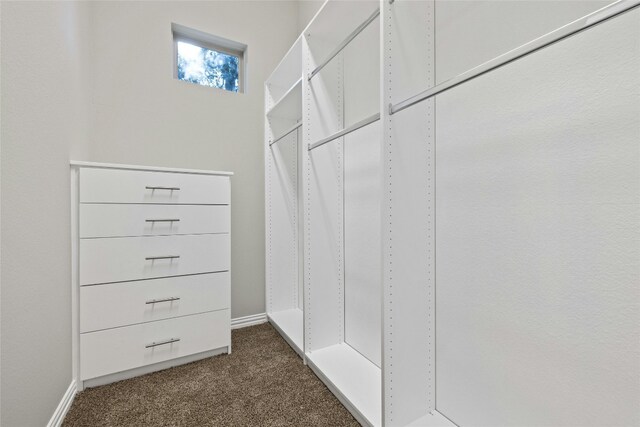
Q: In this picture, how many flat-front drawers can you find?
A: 5